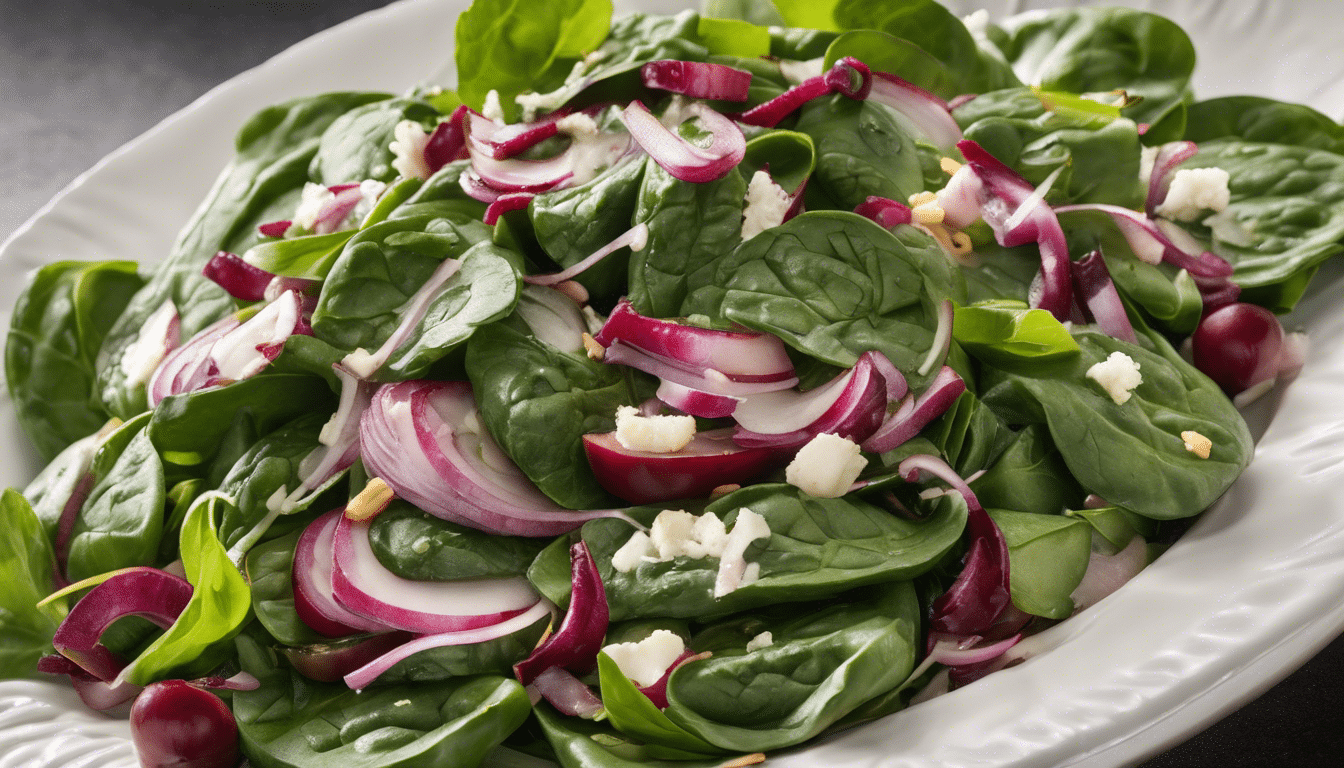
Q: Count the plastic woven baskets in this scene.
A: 0